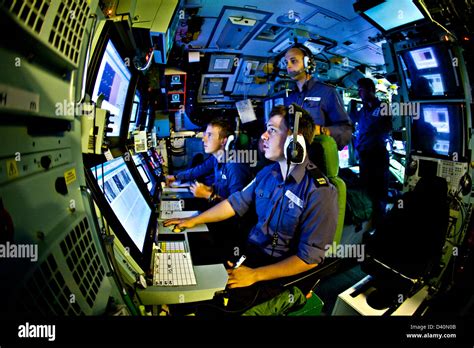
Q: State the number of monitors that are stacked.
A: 2